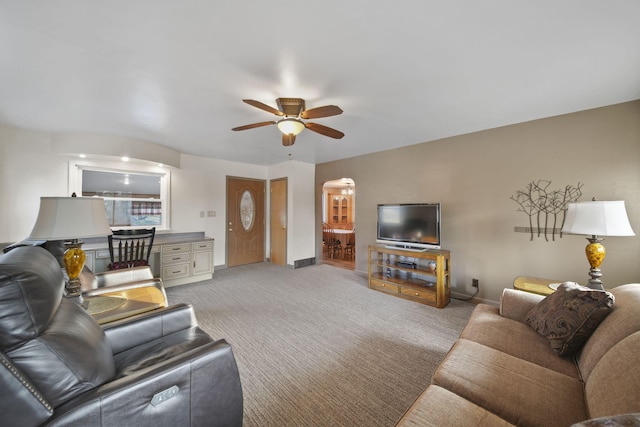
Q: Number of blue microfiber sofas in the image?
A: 0